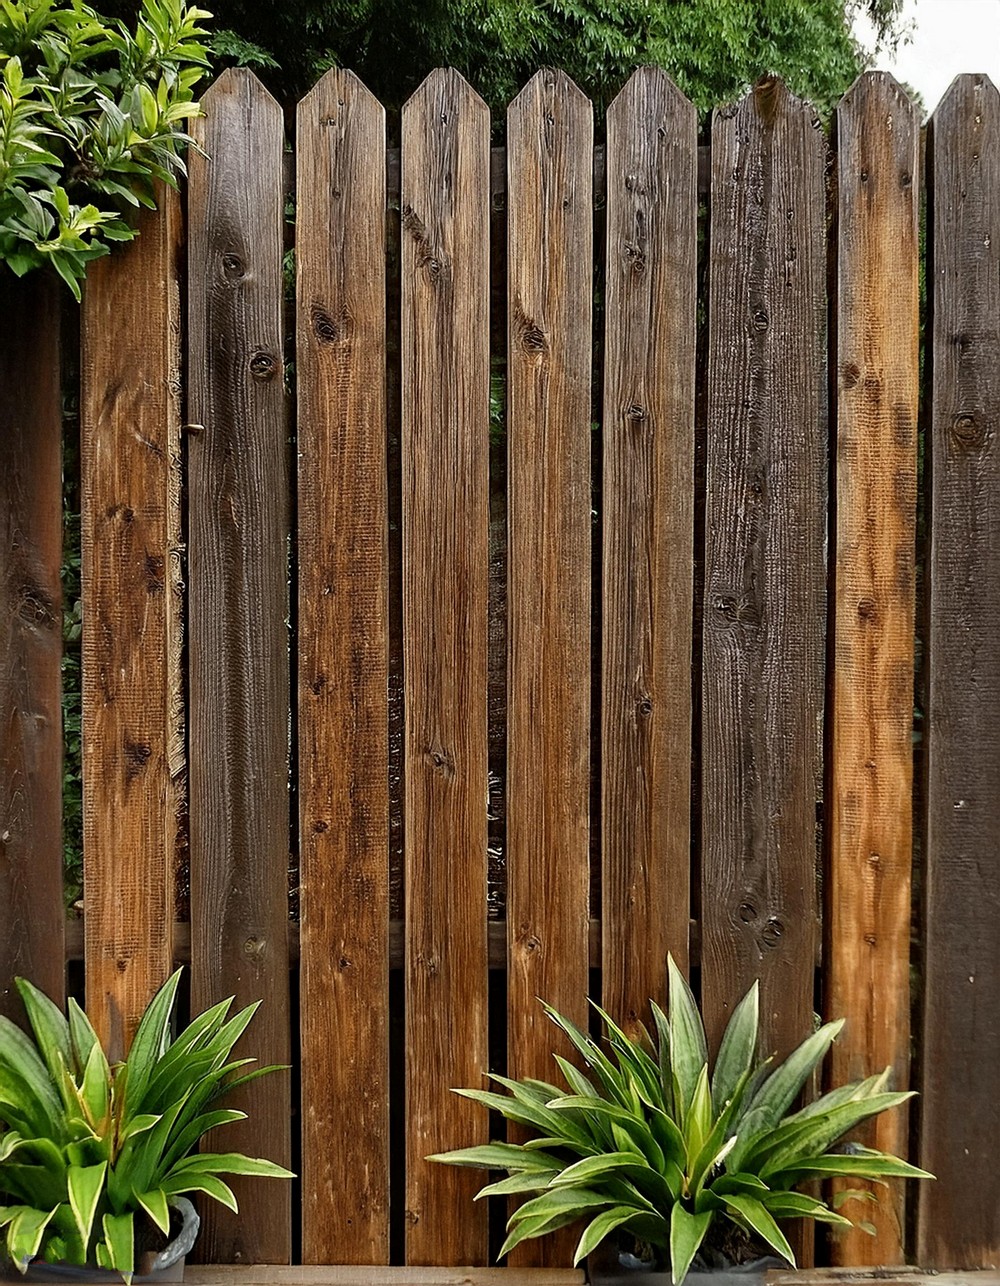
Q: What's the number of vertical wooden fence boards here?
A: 10